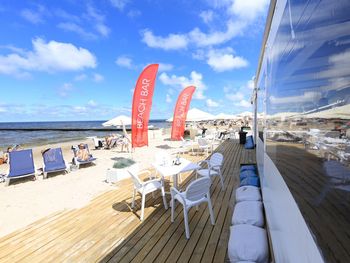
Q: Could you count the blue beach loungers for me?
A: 3